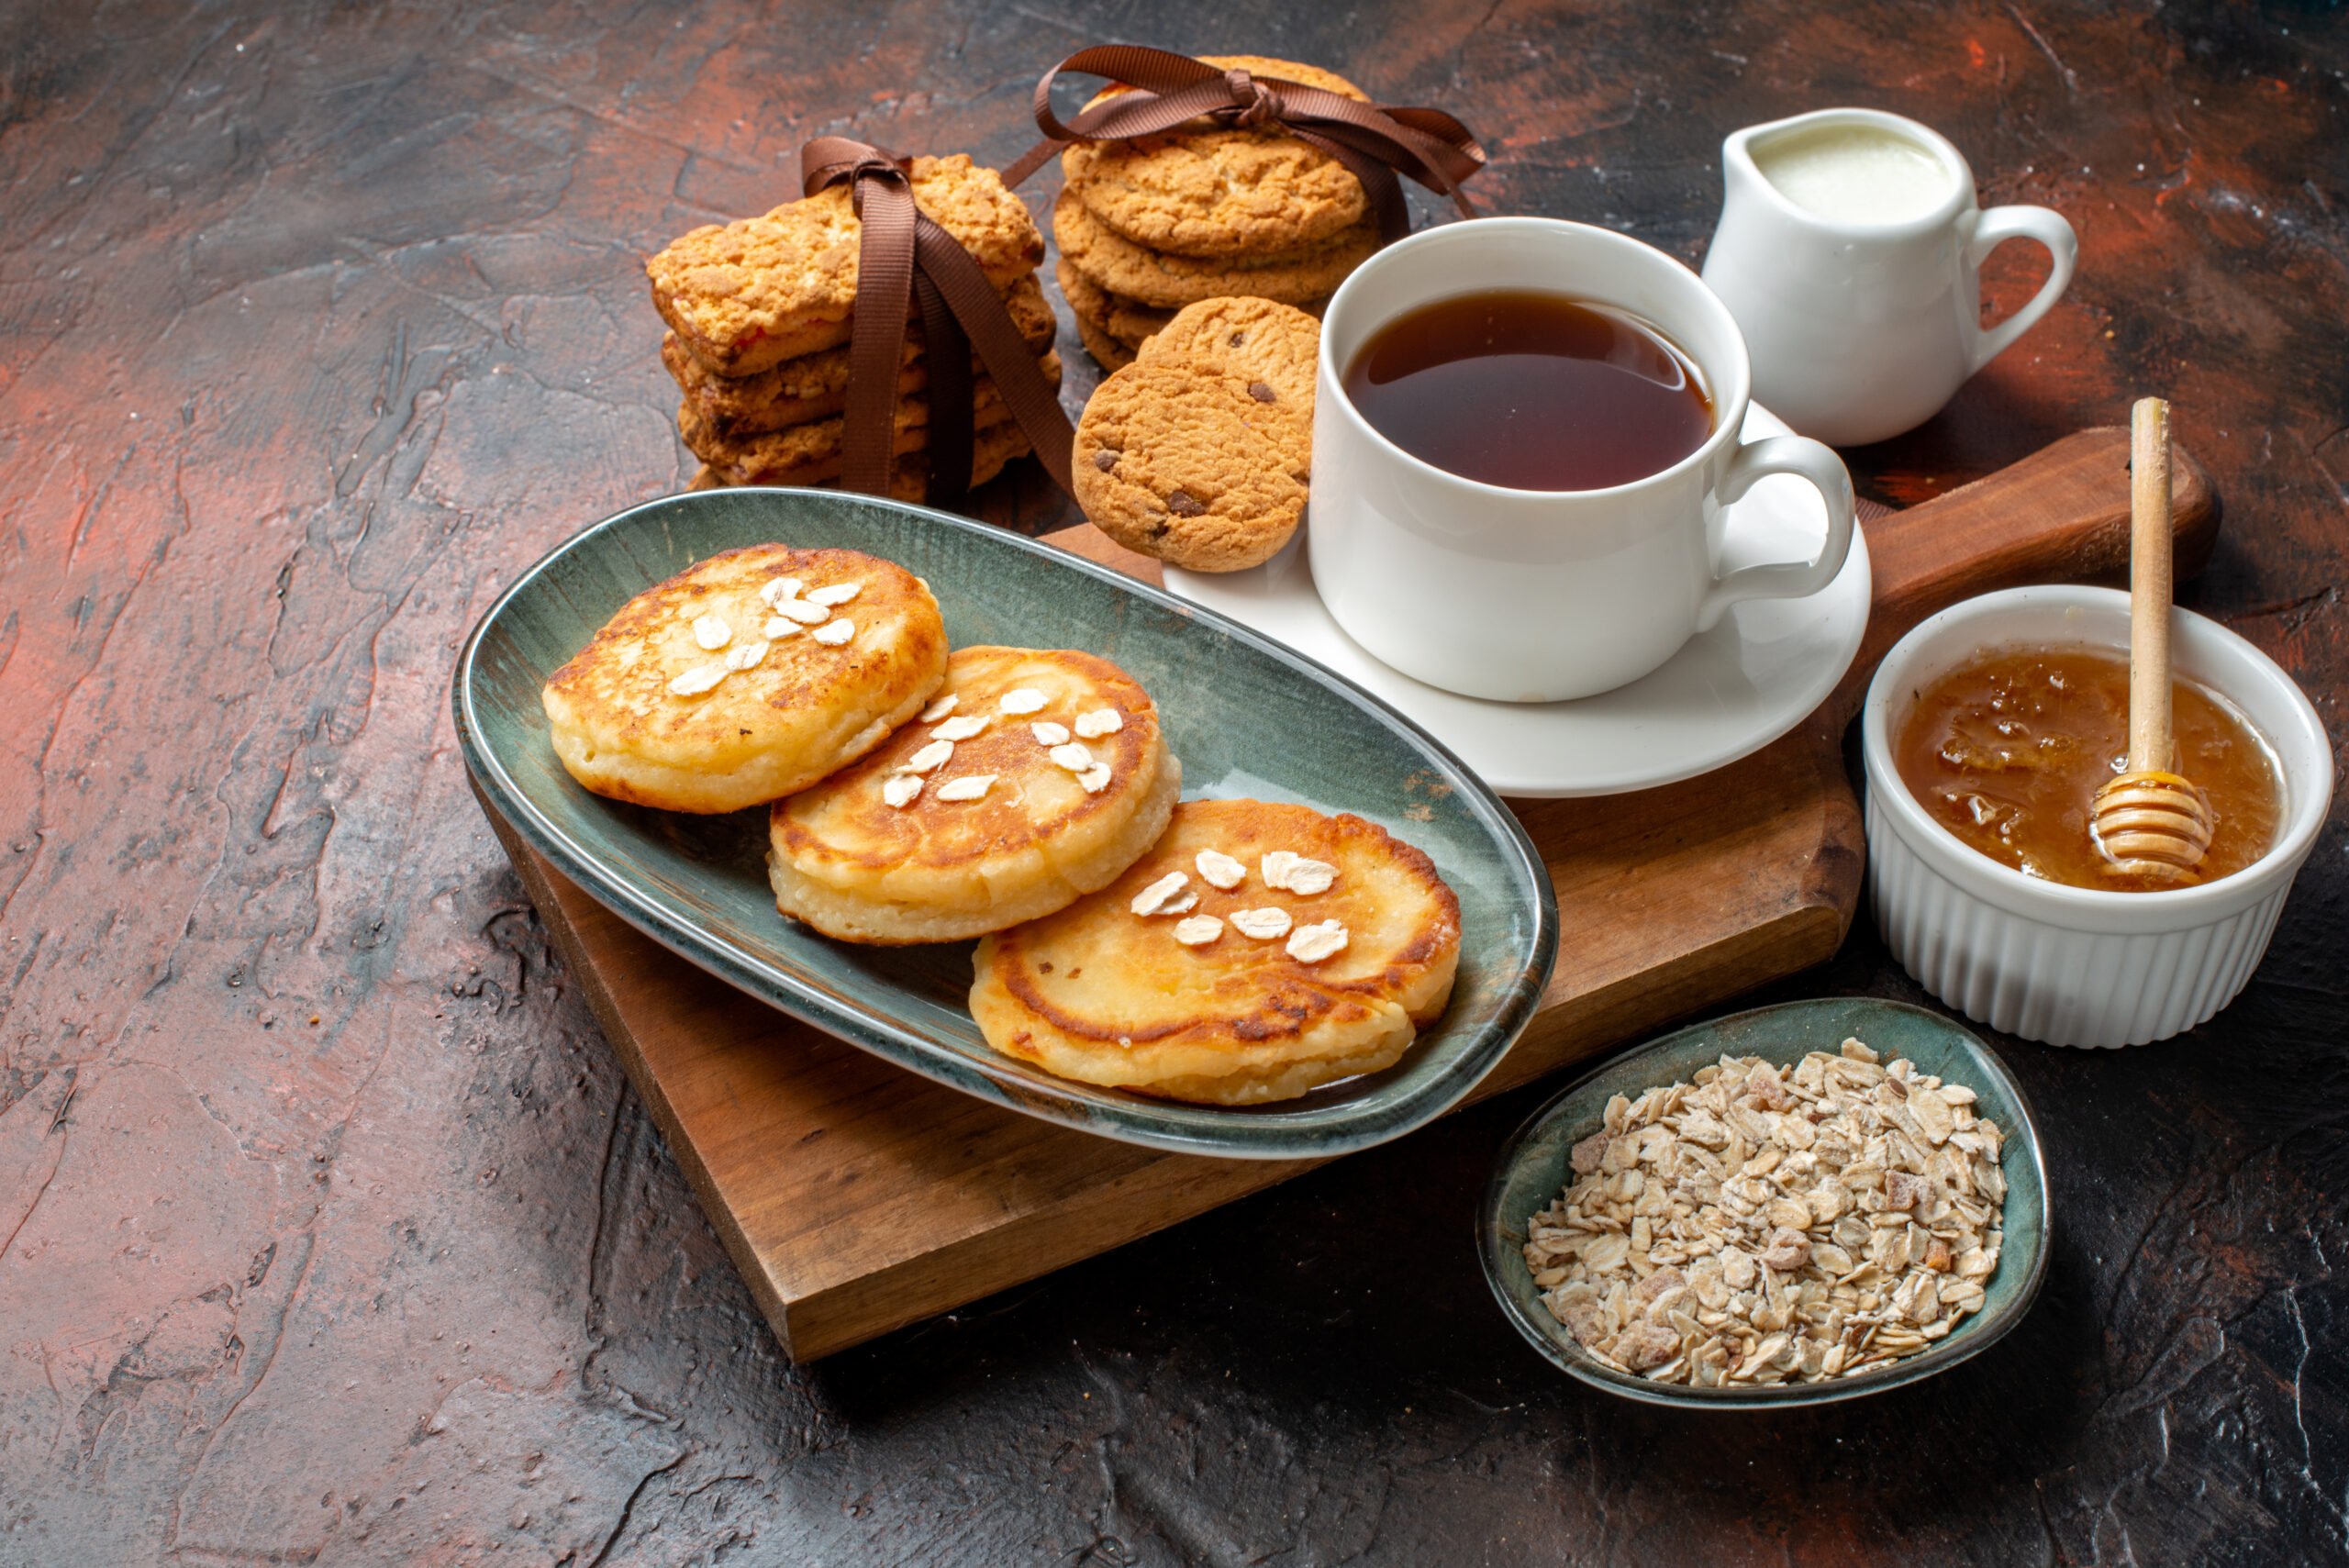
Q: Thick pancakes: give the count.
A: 3